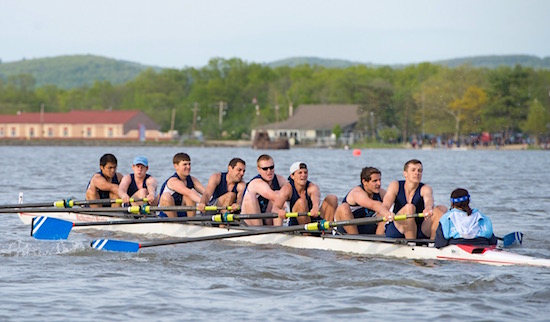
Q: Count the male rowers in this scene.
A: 8